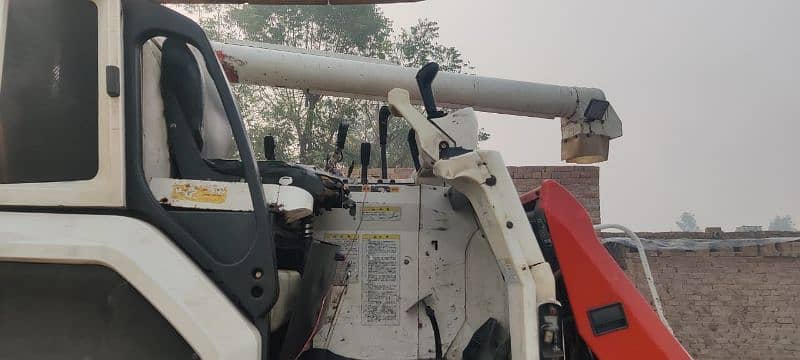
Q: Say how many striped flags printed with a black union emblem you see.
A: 0